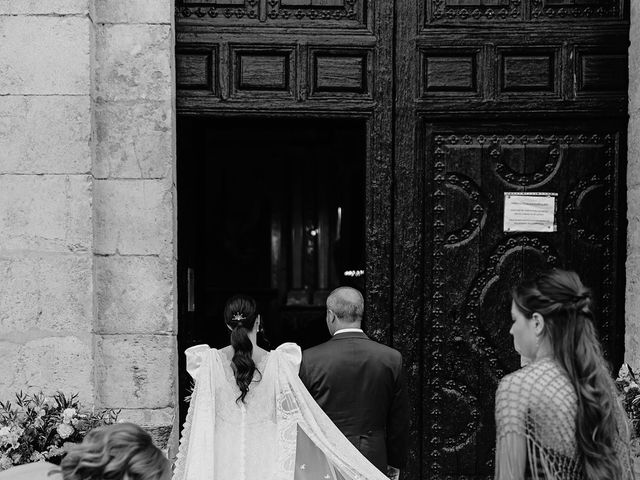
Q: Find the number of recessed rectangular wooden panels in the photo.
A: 6